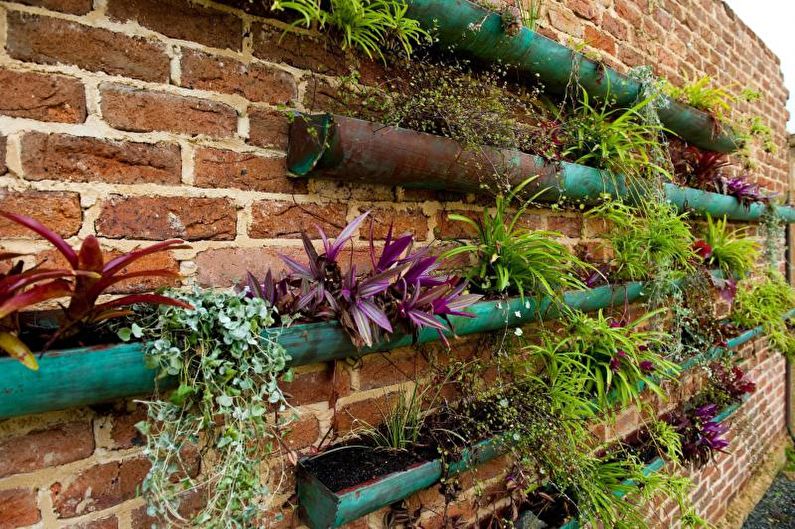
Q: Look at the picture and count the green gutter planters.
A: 5